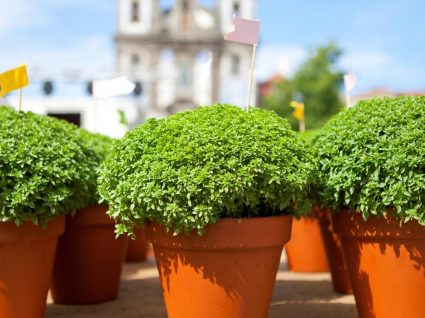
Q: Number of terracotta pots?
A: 7